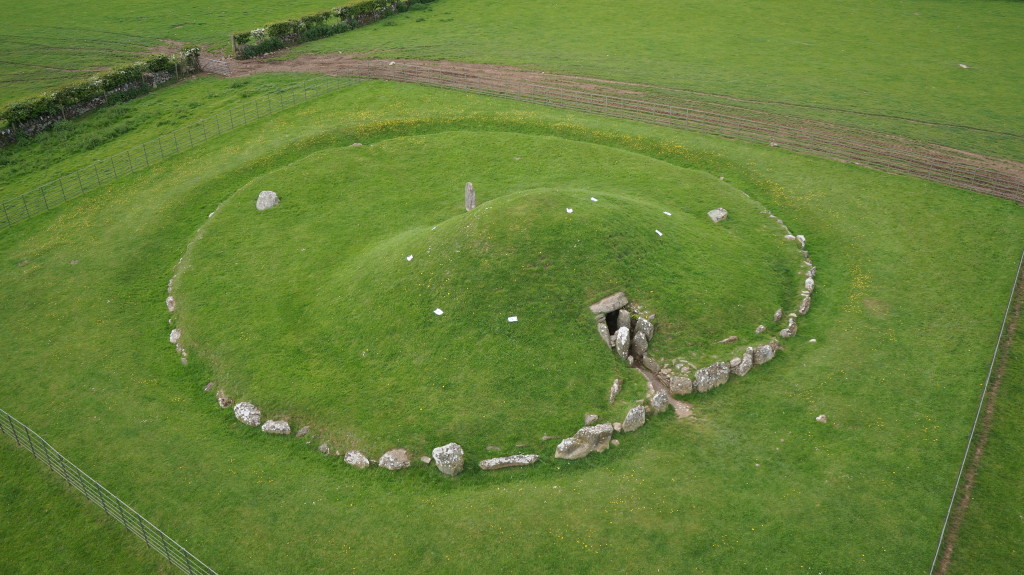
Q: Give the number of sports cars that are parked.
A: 0